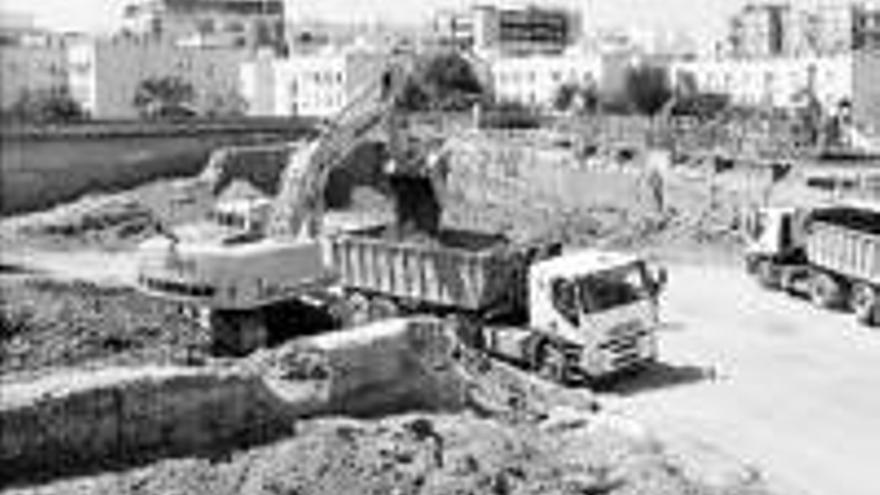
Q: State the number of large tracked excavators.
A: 1